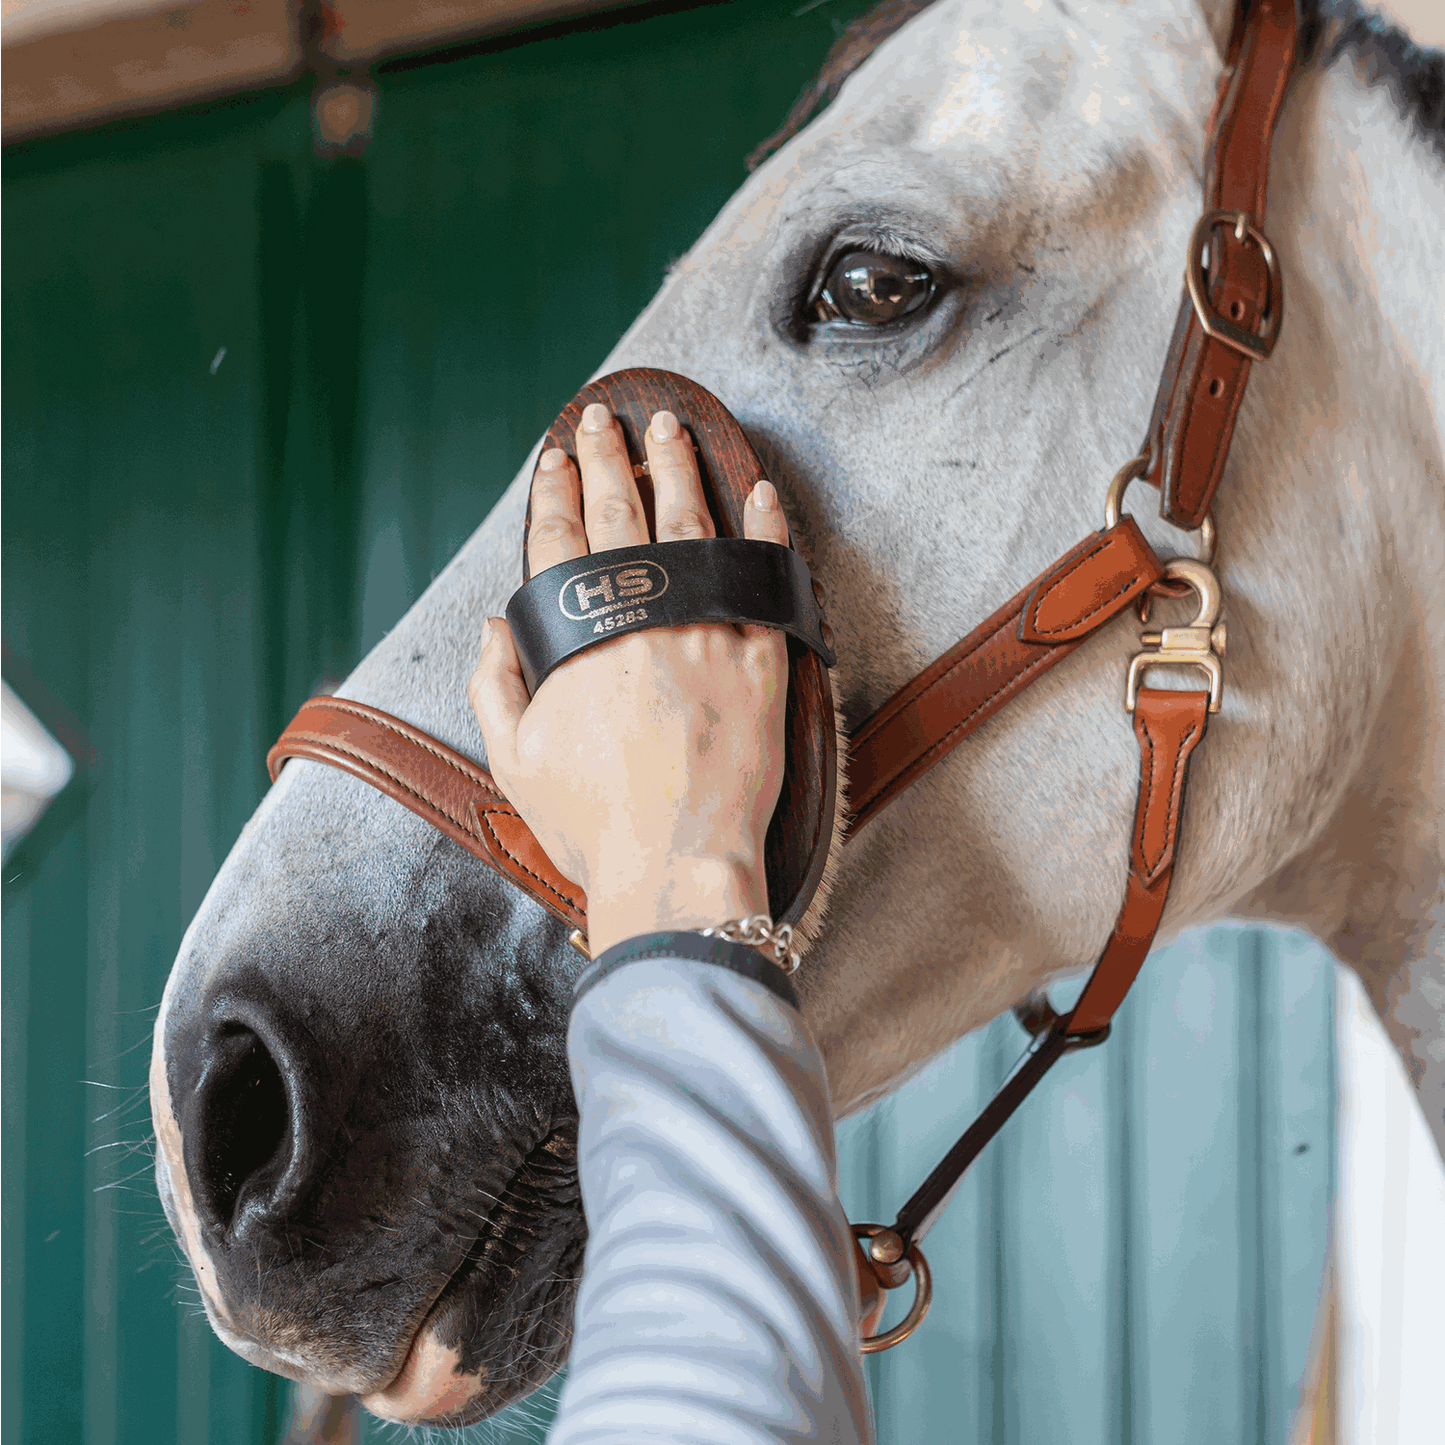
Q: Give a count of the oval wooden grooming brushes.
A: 1